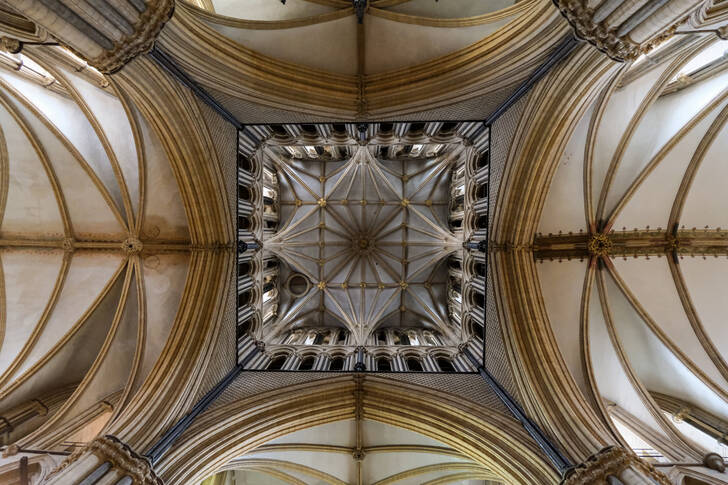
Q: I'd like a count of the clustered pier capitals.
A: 4